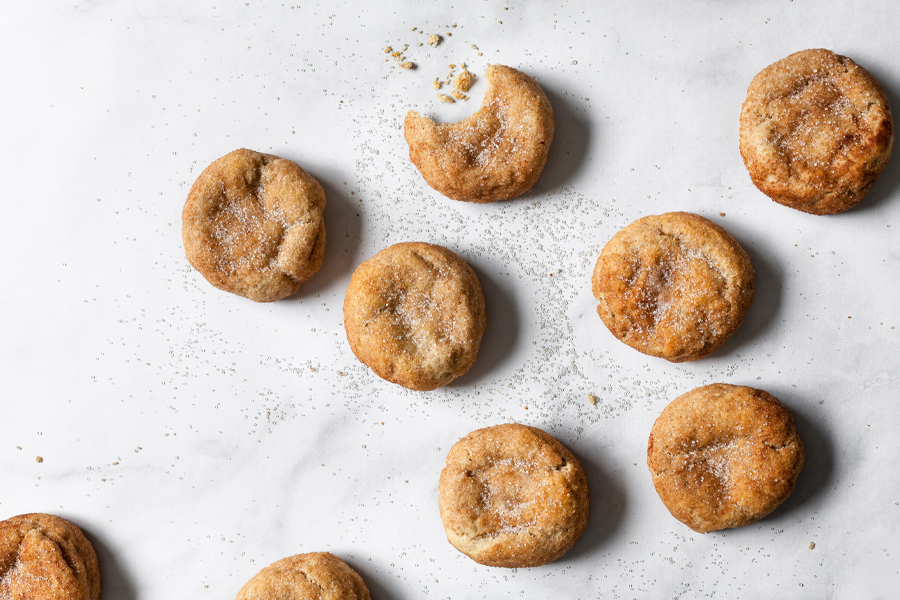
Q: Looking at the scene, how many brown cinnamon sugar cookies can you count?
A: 9